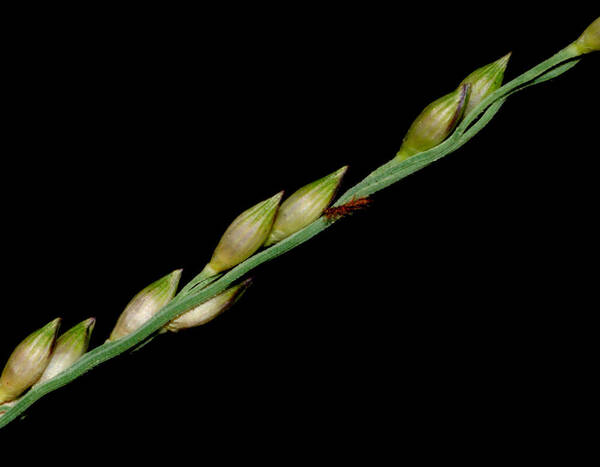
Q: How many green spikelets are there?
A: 9